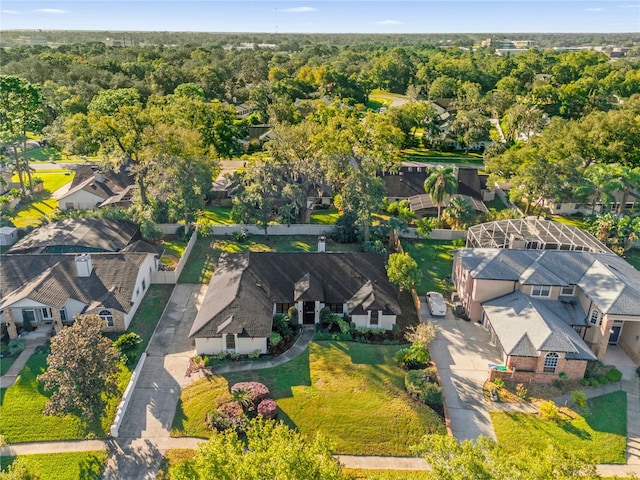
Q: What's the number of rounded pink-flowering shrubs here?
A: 3